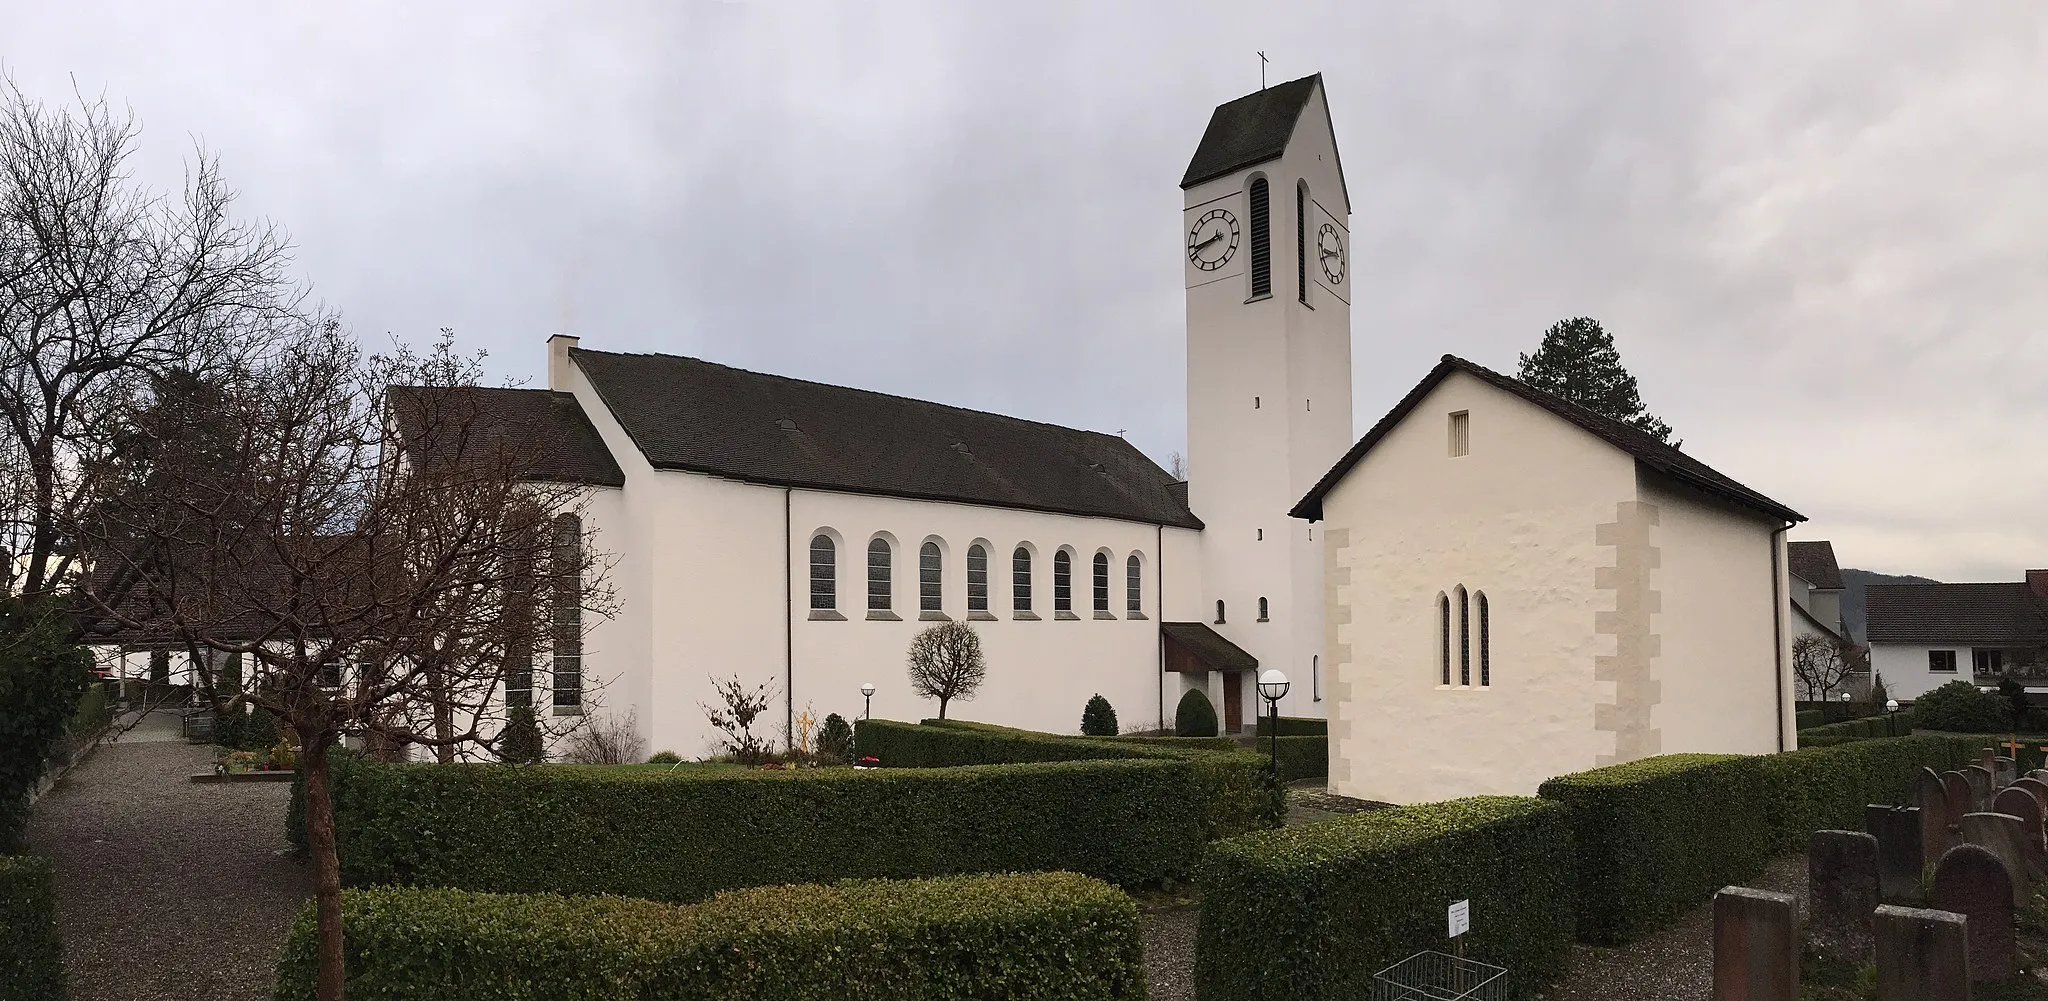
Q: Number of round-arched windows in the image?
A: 15